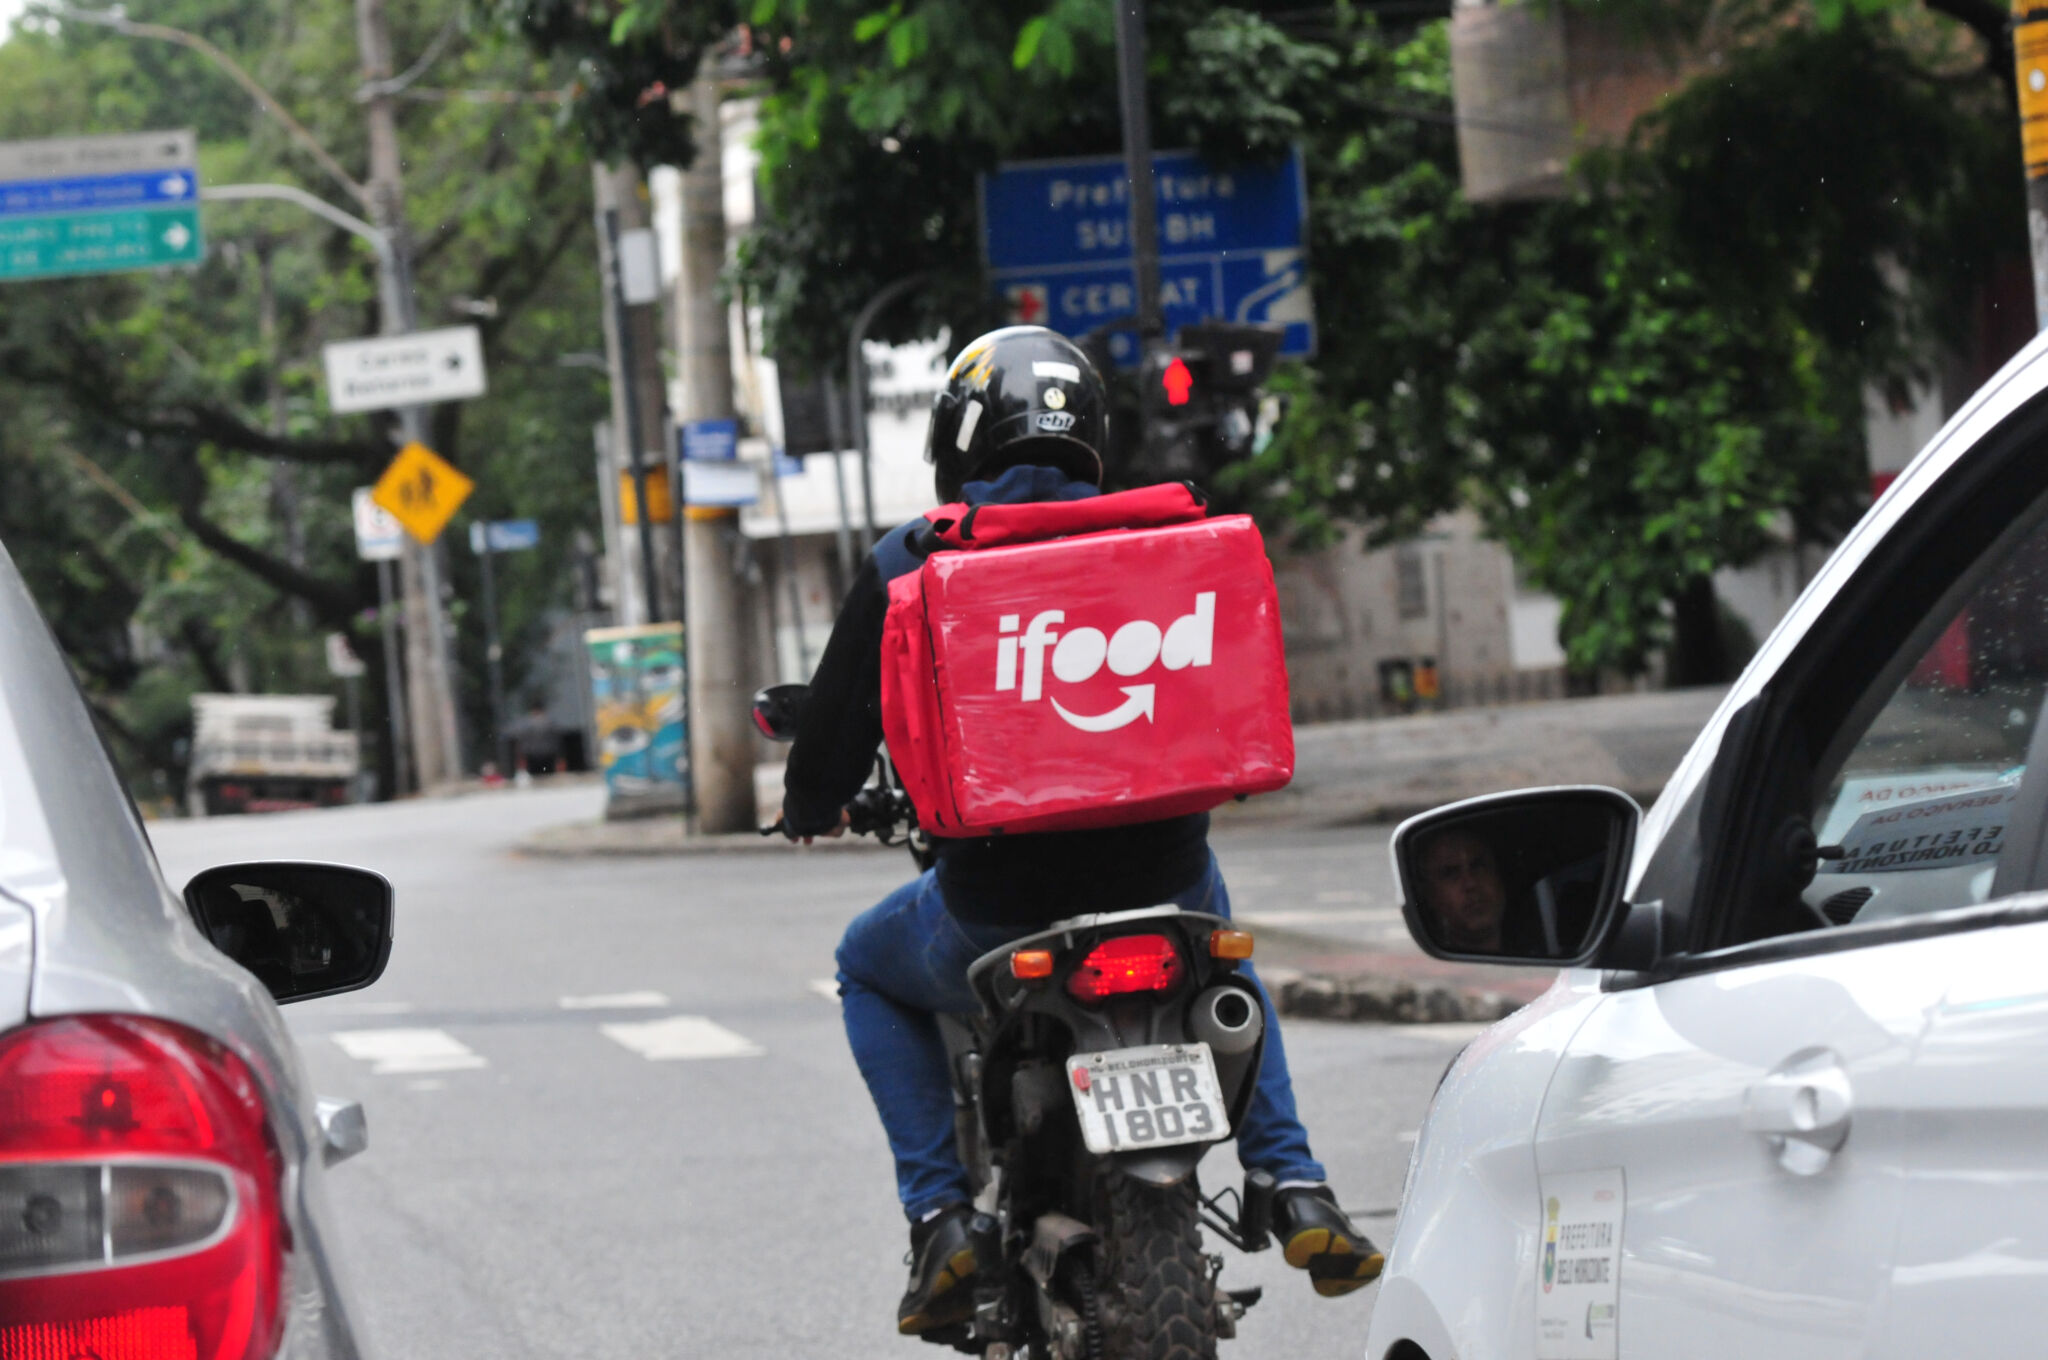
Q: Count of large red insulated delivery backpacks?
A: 1